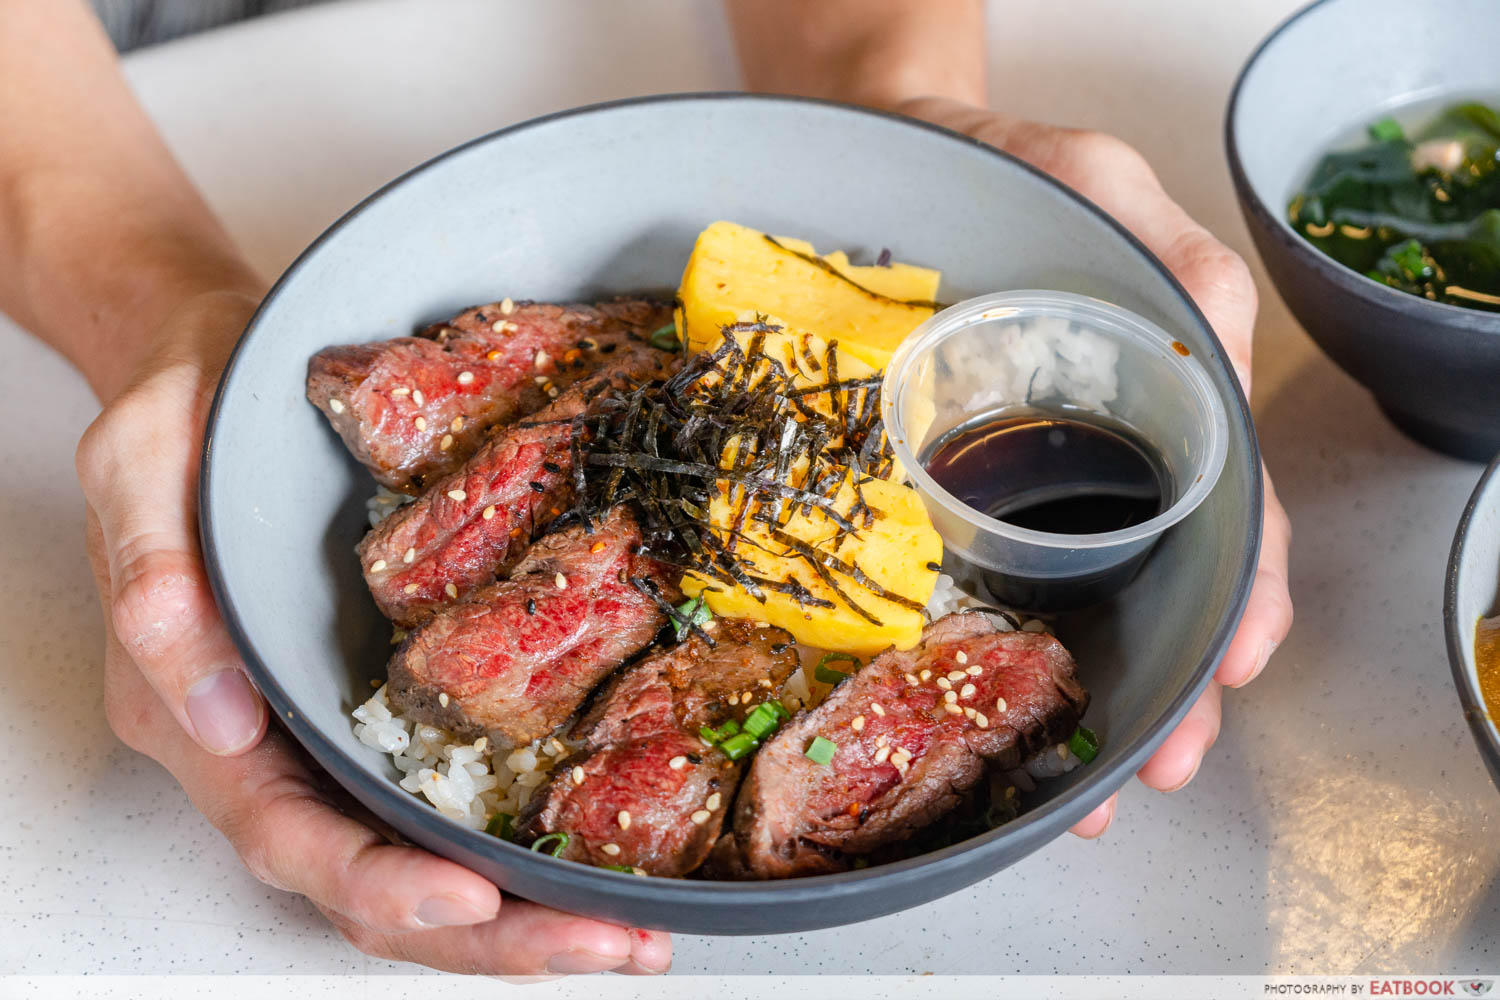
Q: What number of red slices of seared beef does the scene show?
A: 5